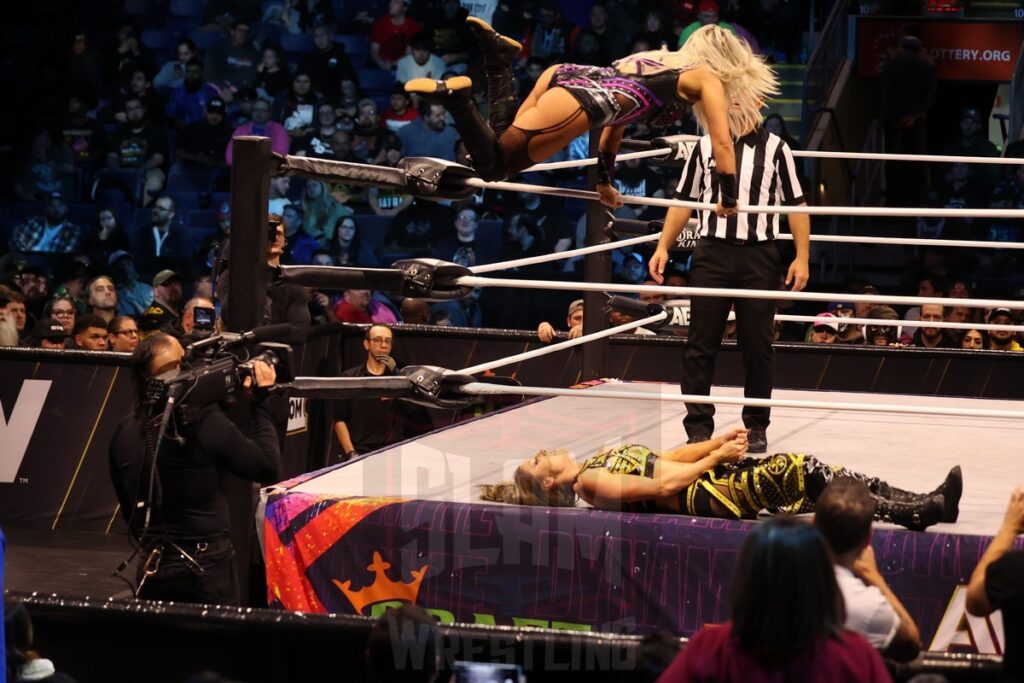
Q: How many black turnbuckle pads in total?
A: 6